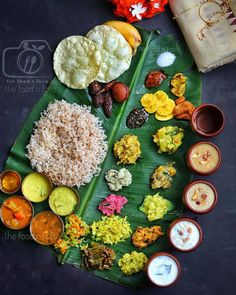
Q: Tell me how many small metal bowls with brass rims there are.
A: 5